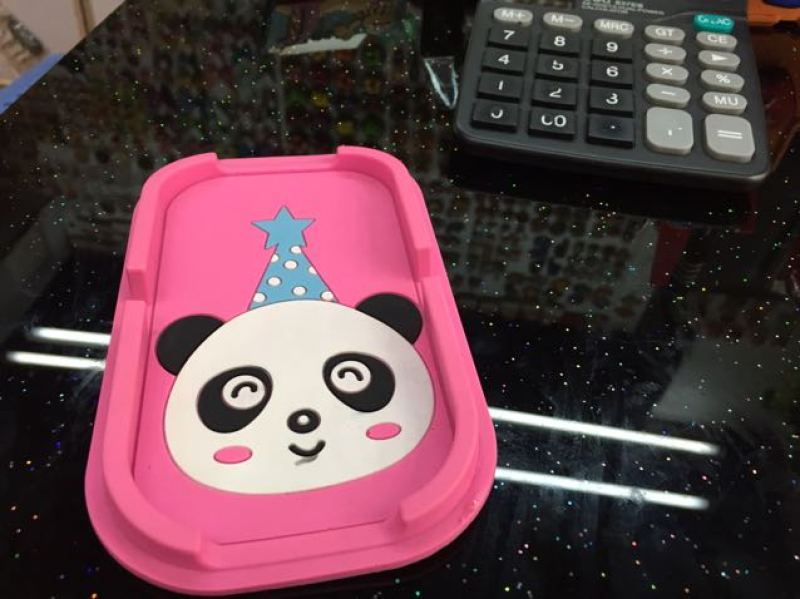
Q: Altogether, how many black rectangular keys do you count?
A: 12